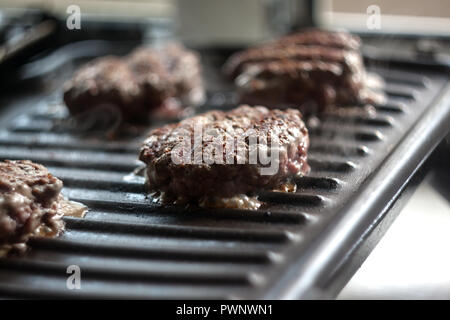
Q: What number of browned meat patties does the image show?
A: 4